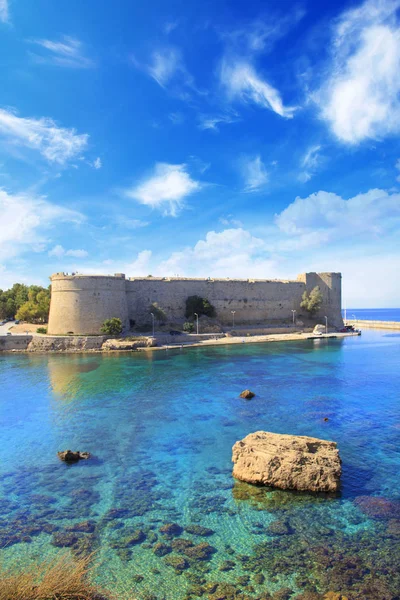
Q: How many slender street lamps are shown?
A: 5